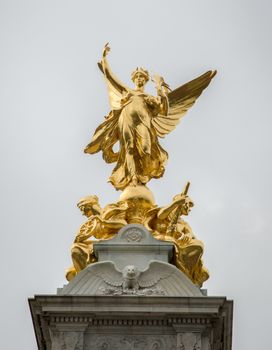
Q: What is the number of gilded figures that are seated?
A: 2